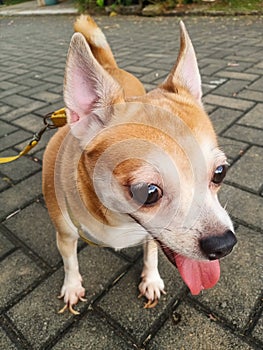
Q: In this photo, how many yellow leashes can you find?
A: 1